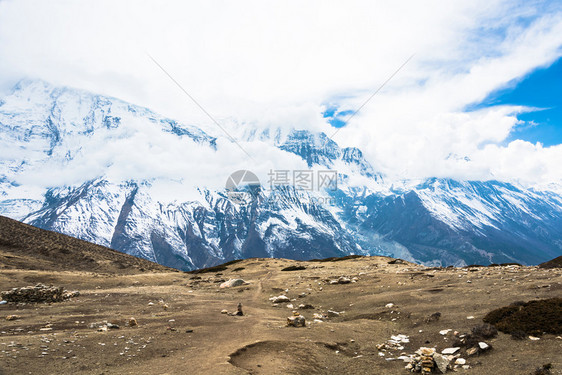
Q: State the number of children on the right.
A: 0